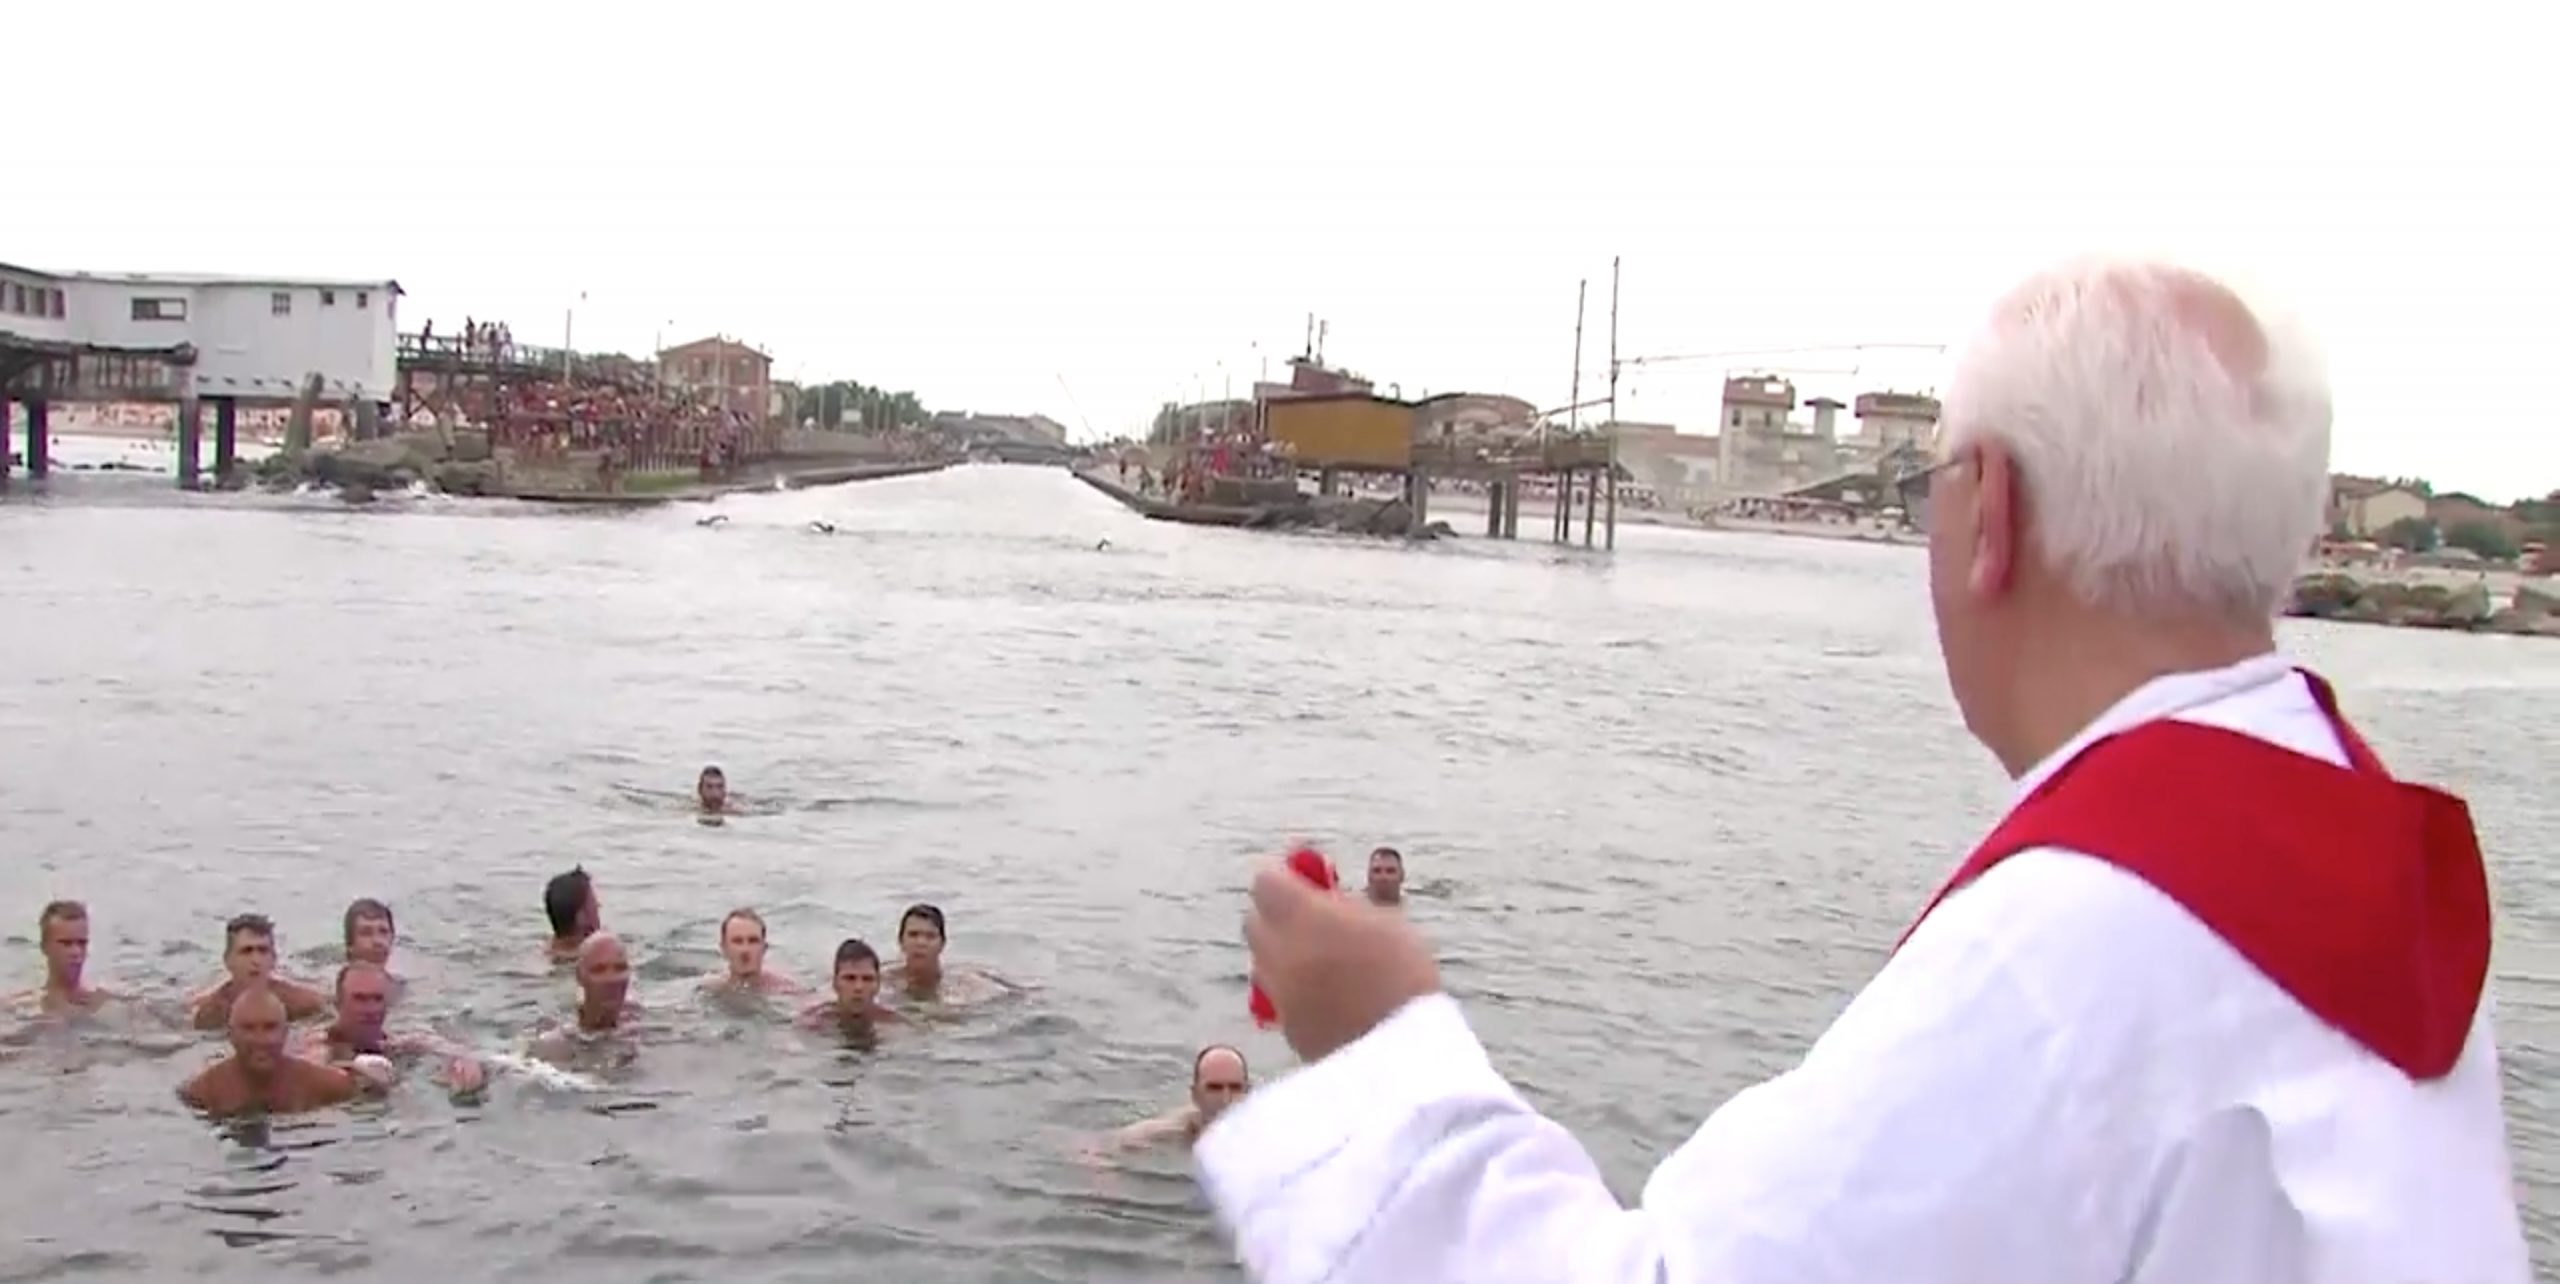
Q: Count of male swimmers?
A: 13